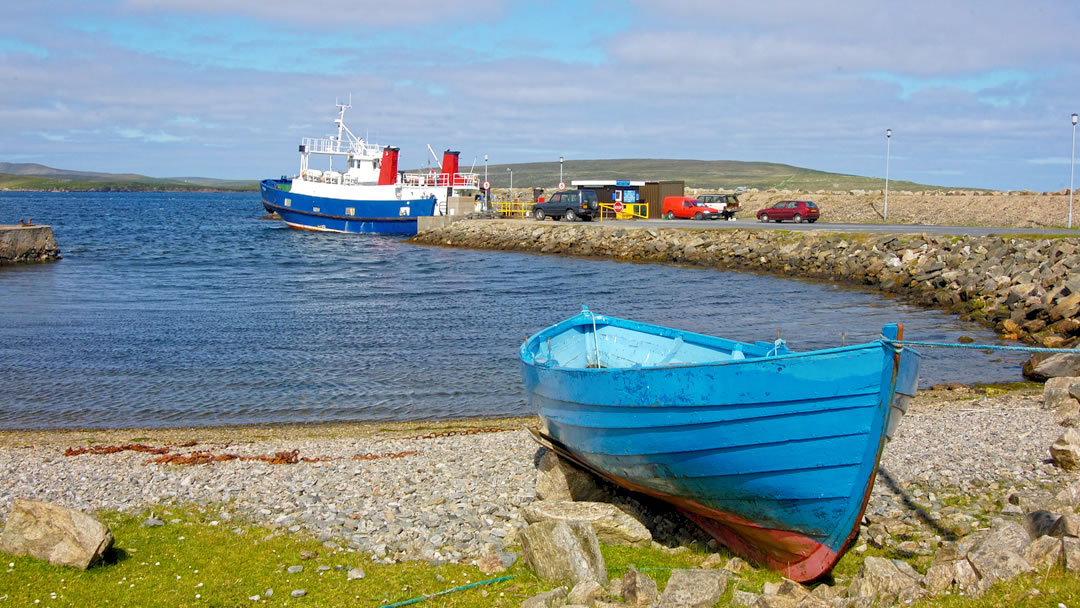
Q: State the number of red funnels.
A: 2